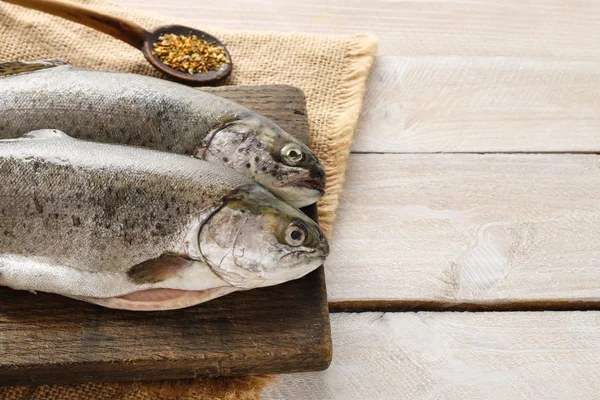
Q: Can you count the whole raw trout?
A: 2